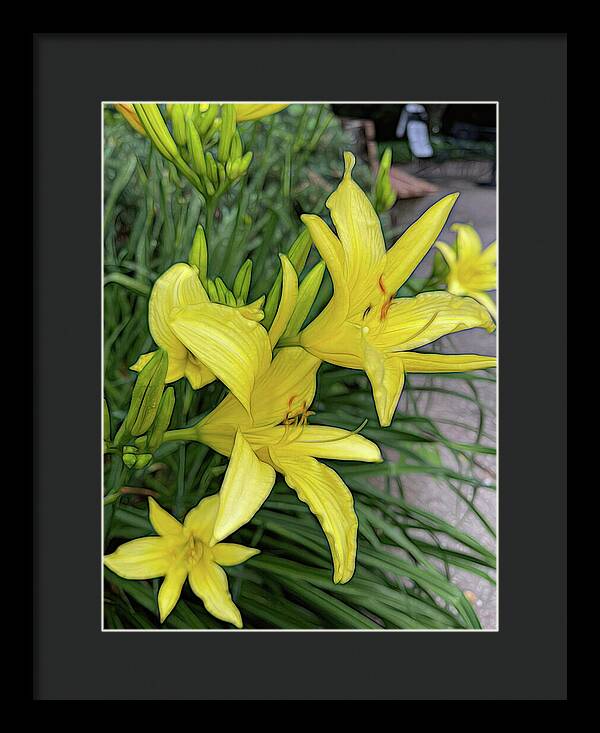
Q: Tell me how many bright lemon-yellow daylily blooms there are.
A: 5